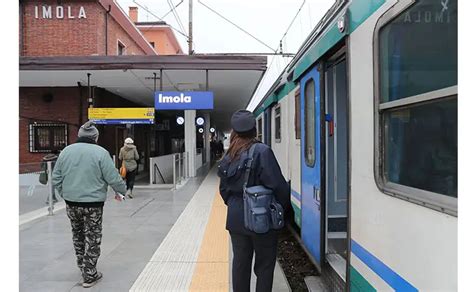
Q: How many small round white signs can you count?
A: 4